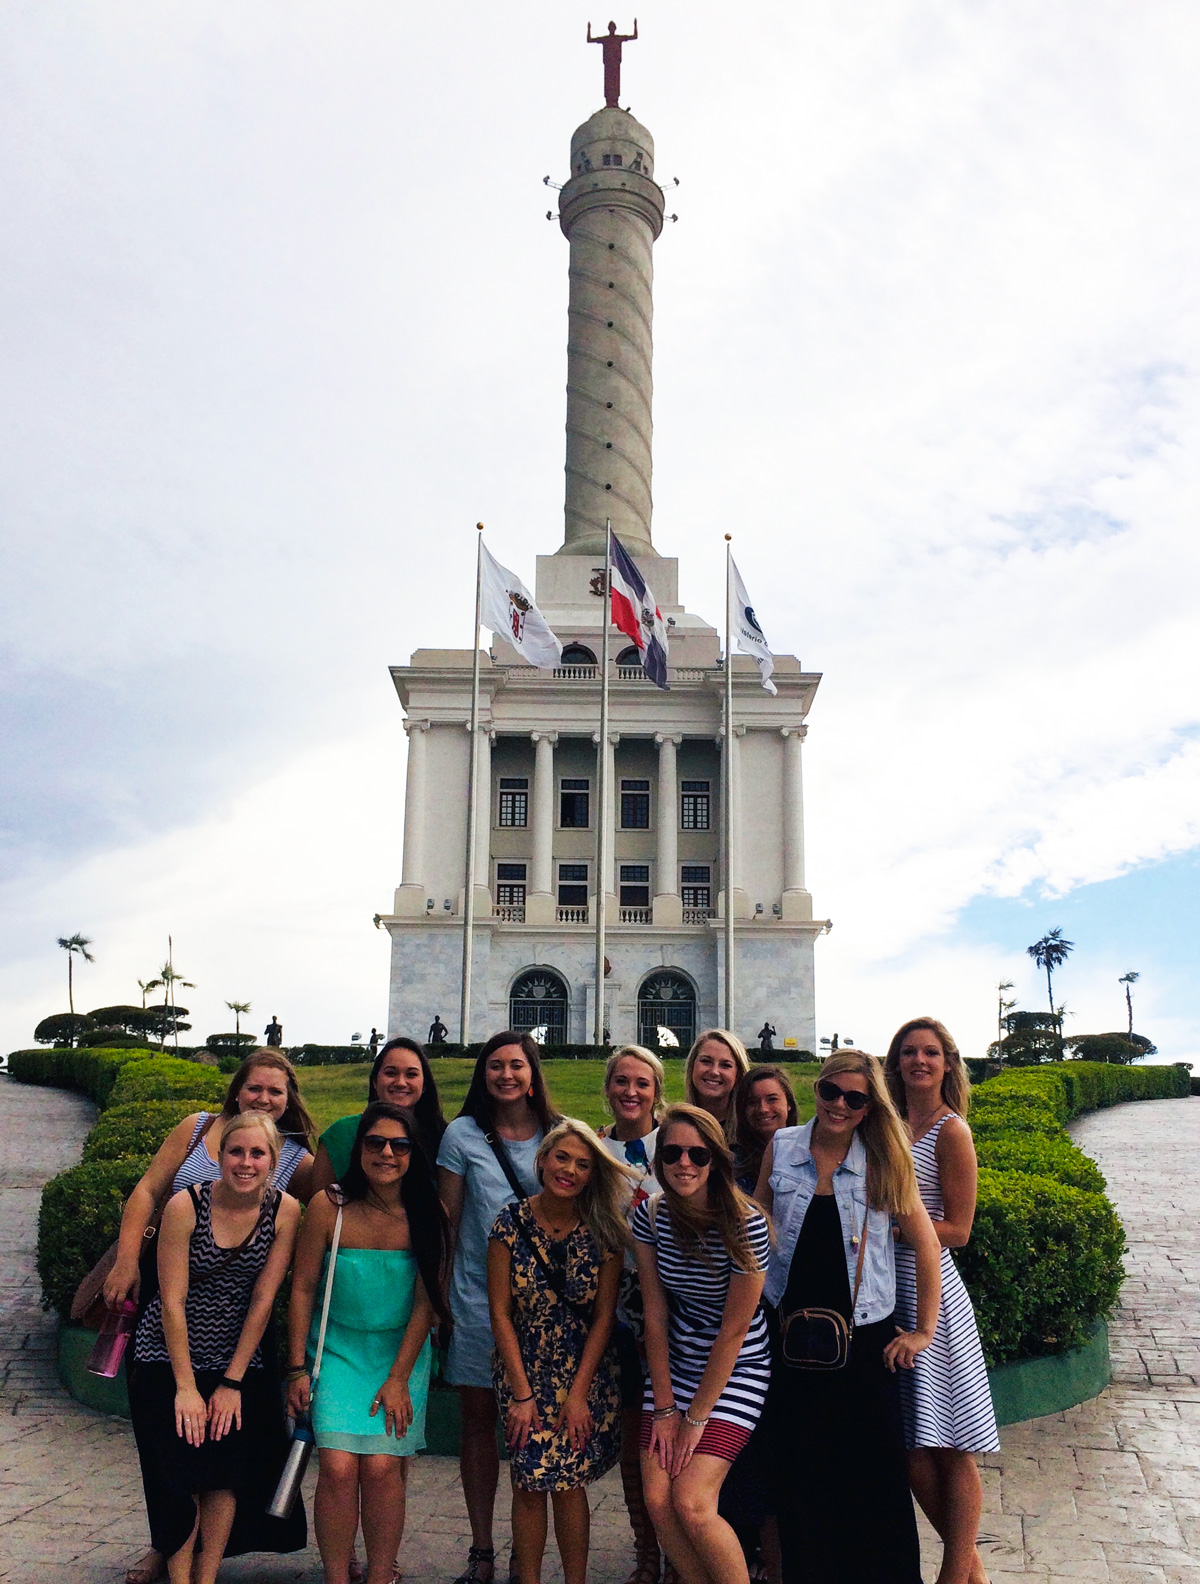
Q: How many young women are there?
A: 12